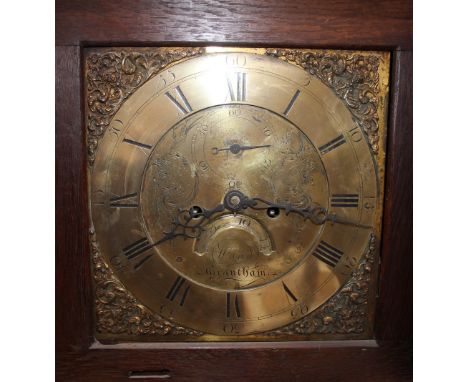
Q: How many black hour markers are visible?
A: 12